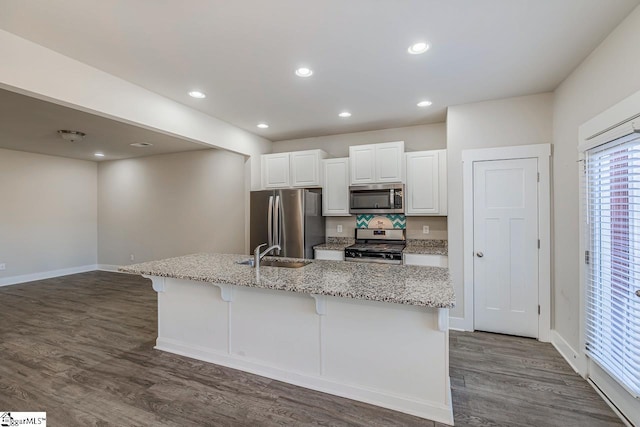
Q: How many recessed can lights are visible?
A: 7